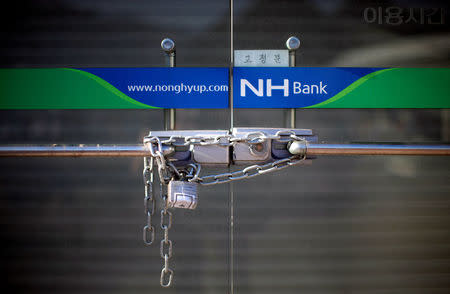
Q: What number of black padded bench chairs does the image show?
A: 0